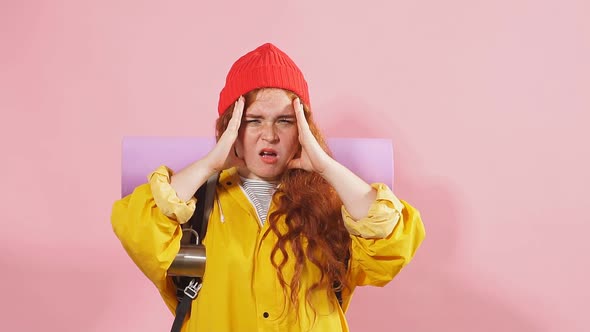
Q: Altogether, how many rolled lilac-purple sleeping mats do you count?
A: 1